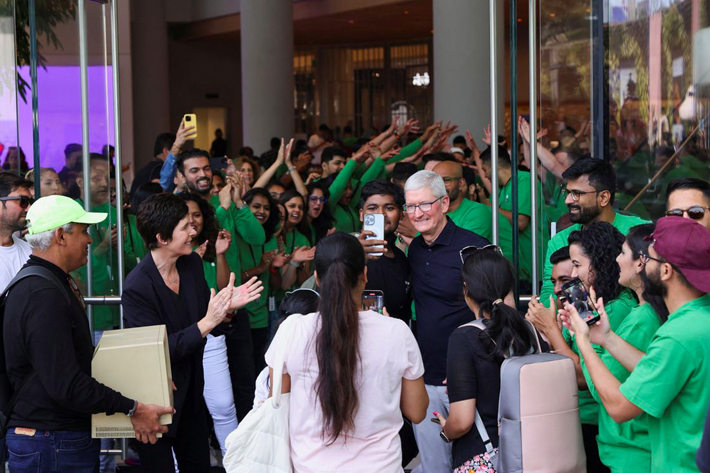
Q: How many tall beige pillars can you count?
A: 2